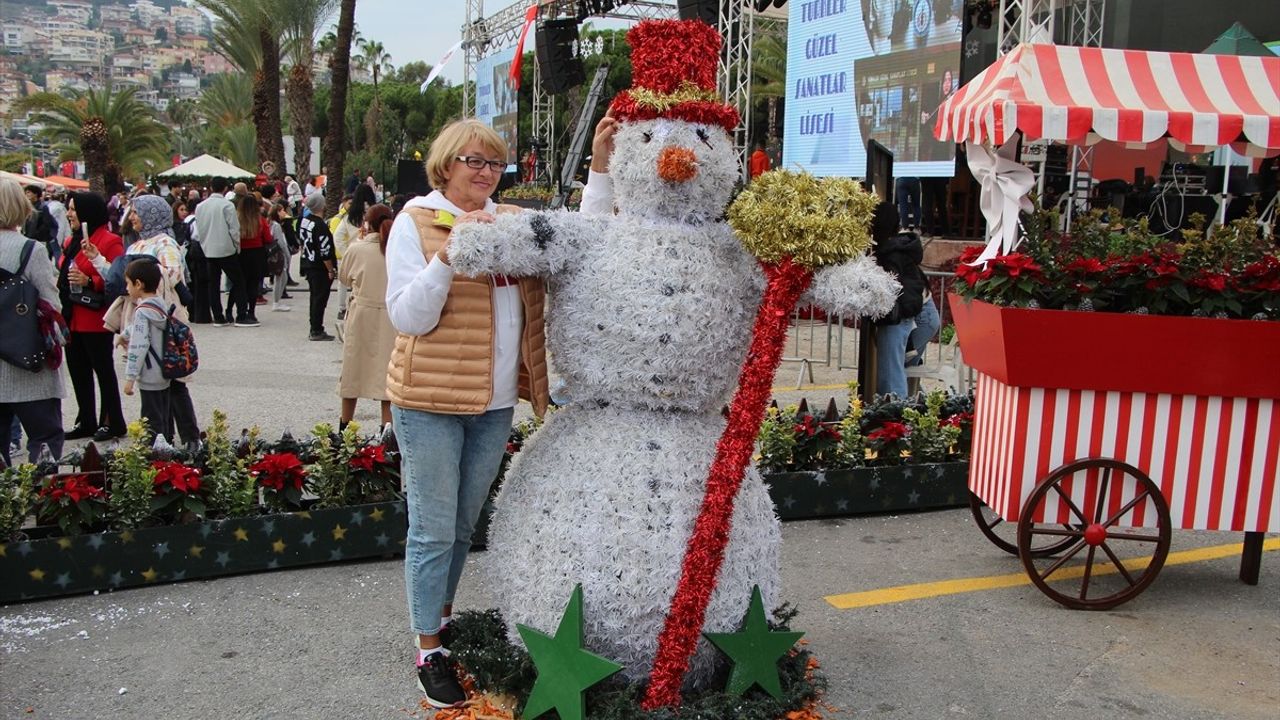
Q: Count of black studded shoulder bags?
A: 1